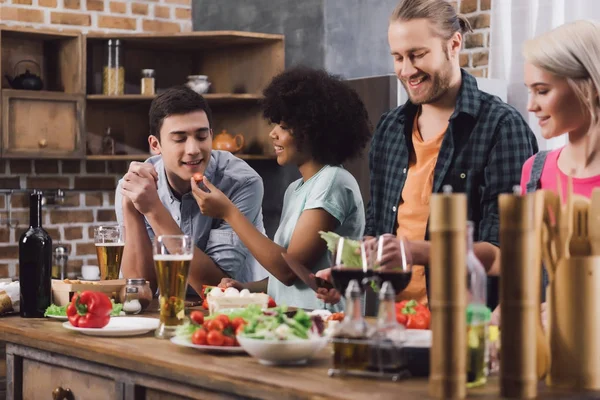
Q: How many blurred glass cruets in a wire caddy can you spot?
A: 2